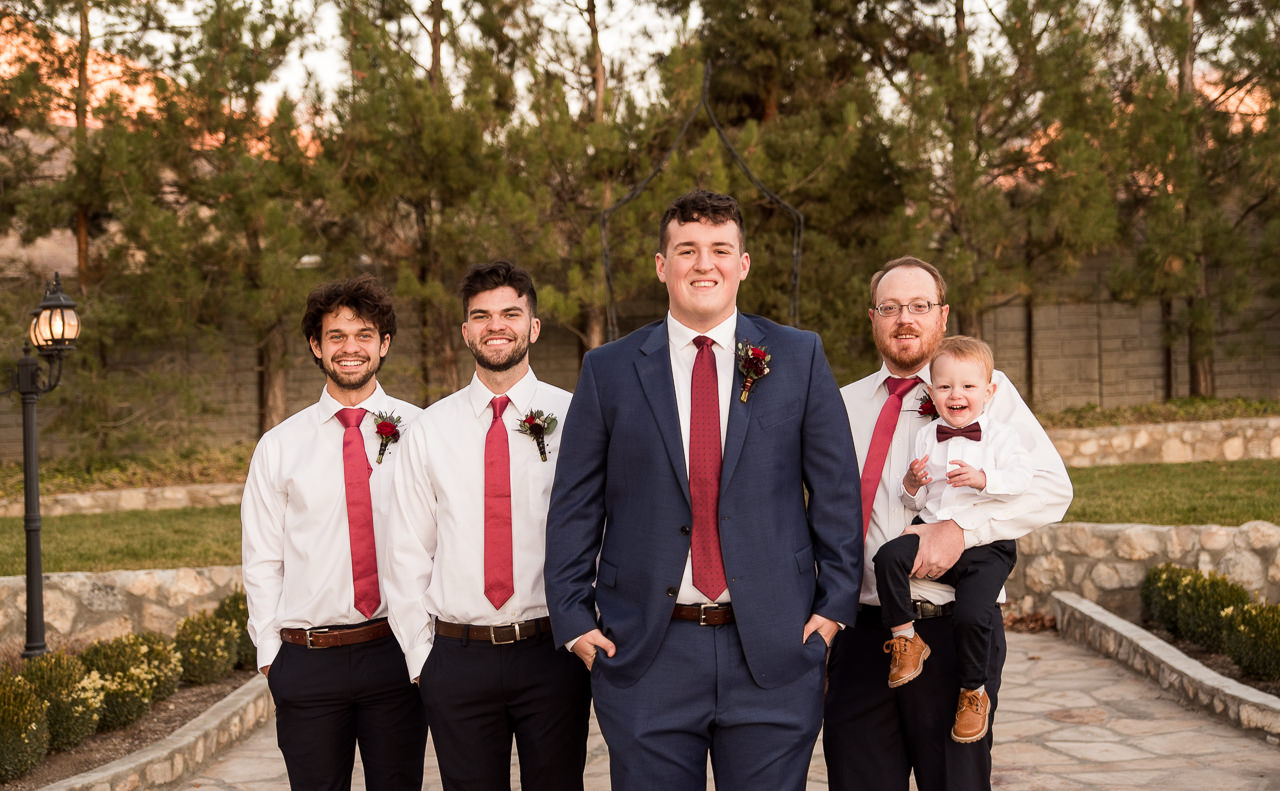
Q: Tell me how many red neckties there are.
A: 4